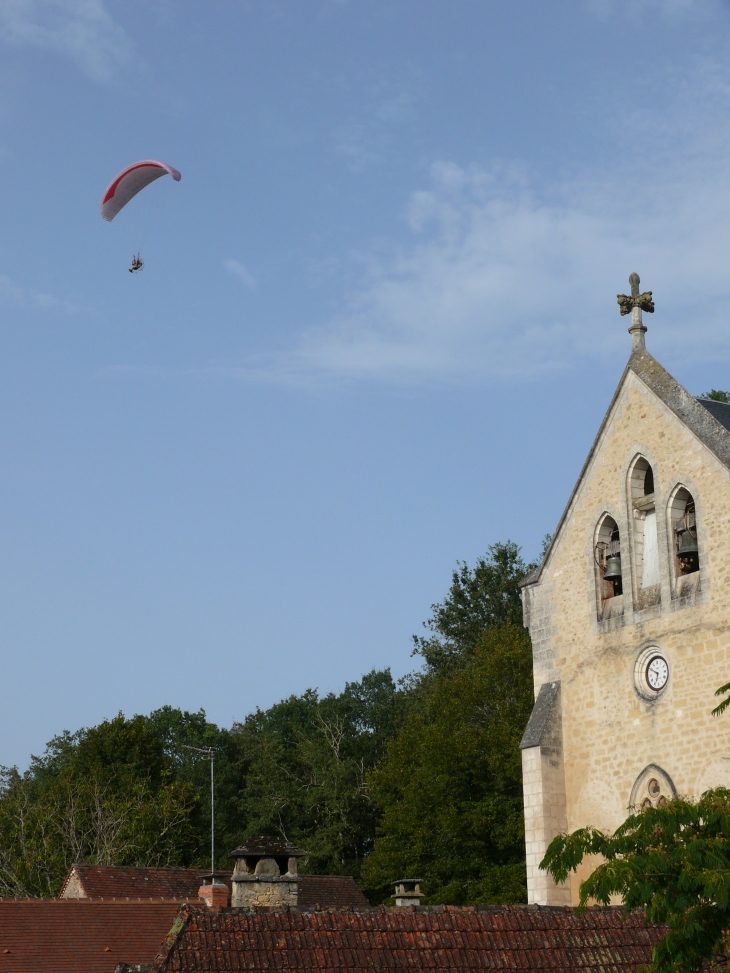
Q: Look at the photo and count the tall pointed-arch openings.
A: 3